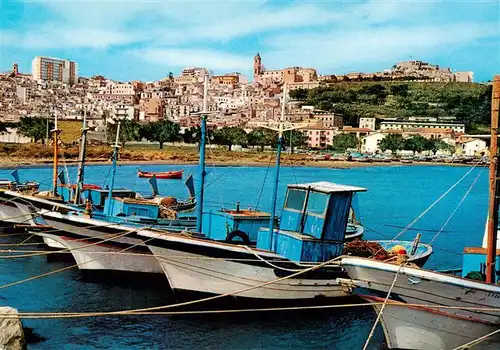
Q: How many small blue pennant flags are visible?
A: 4